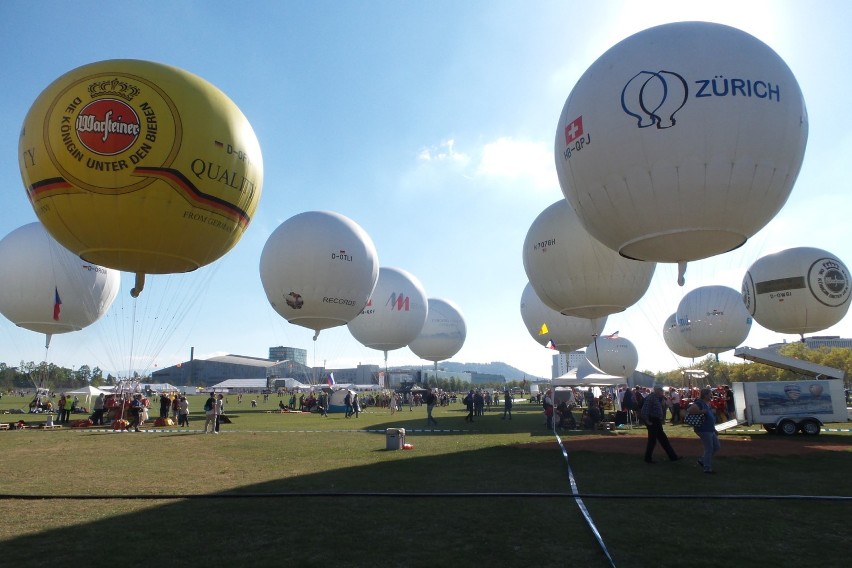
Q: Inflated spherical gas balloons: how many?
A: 12